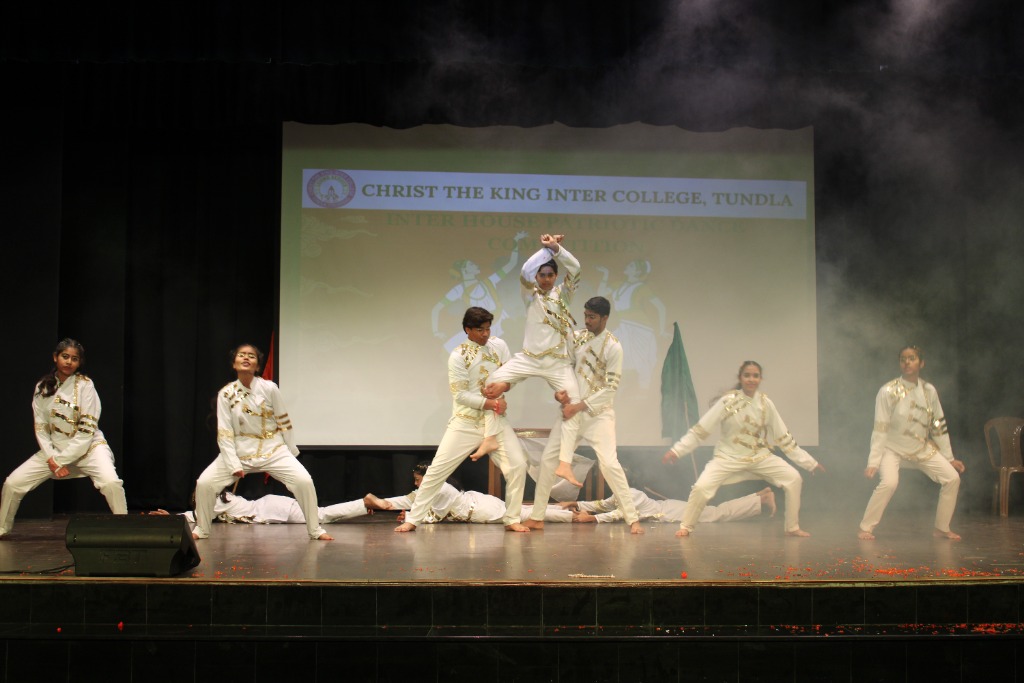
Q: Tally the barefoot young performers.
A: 10